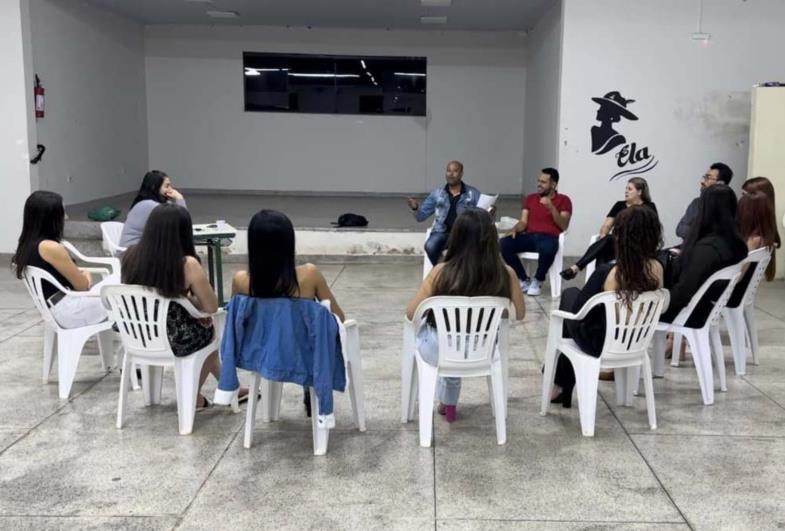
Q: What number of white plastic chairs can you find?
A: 11